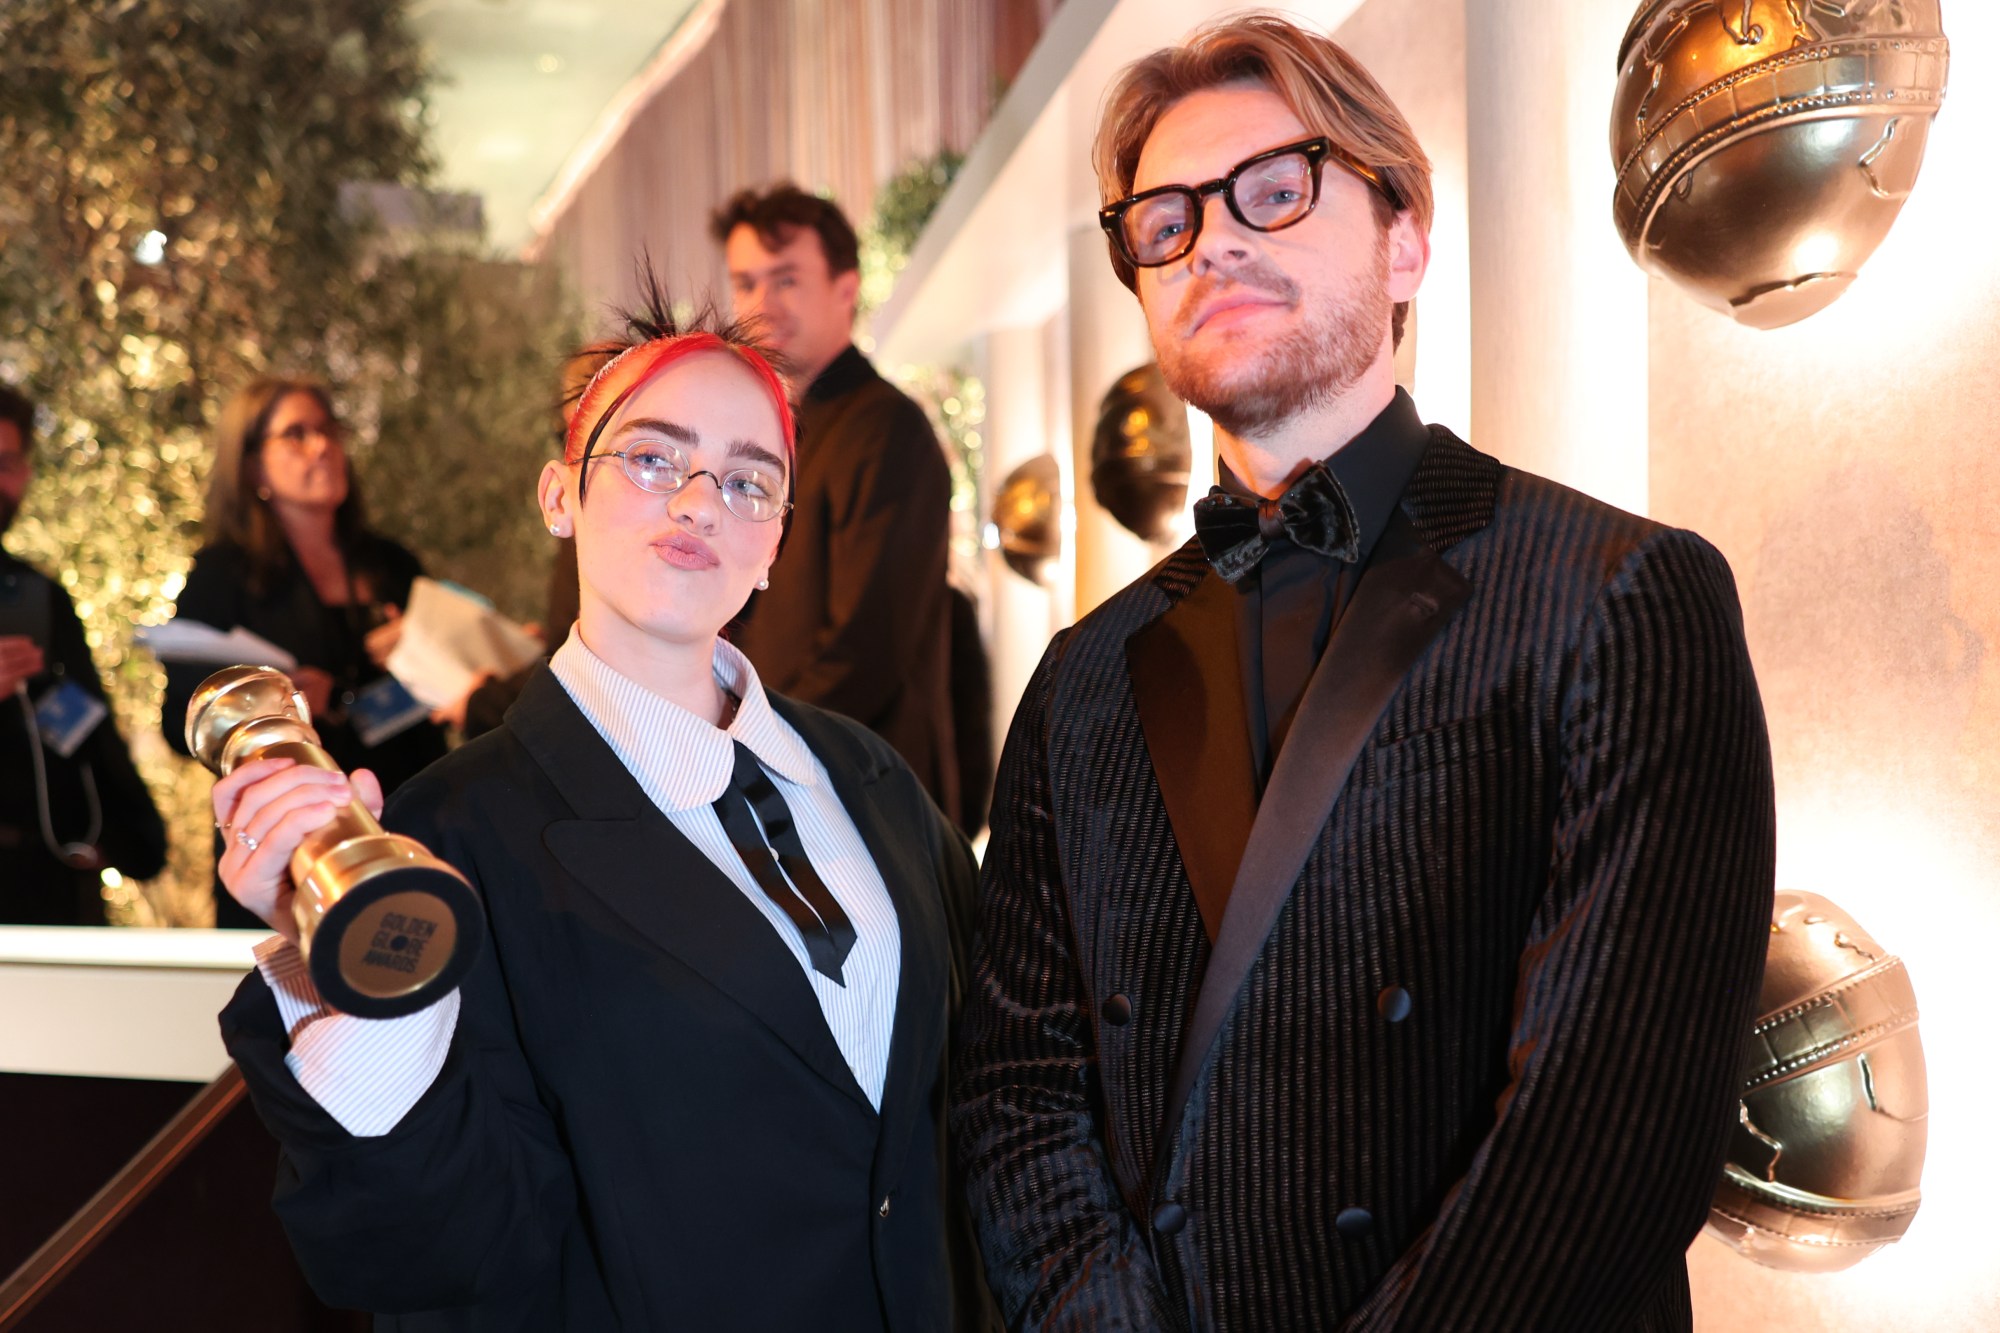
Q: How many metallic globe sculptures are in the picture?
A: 4